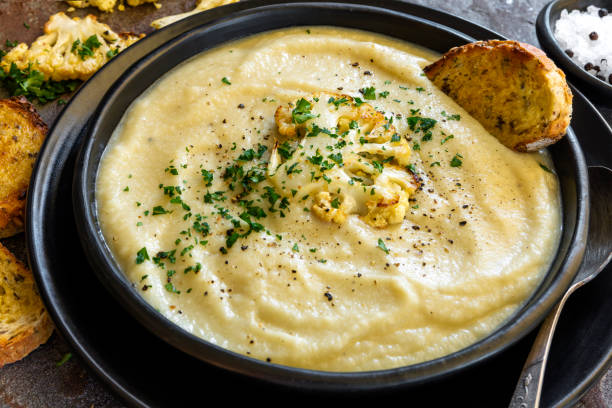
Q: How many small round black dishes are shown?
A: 1